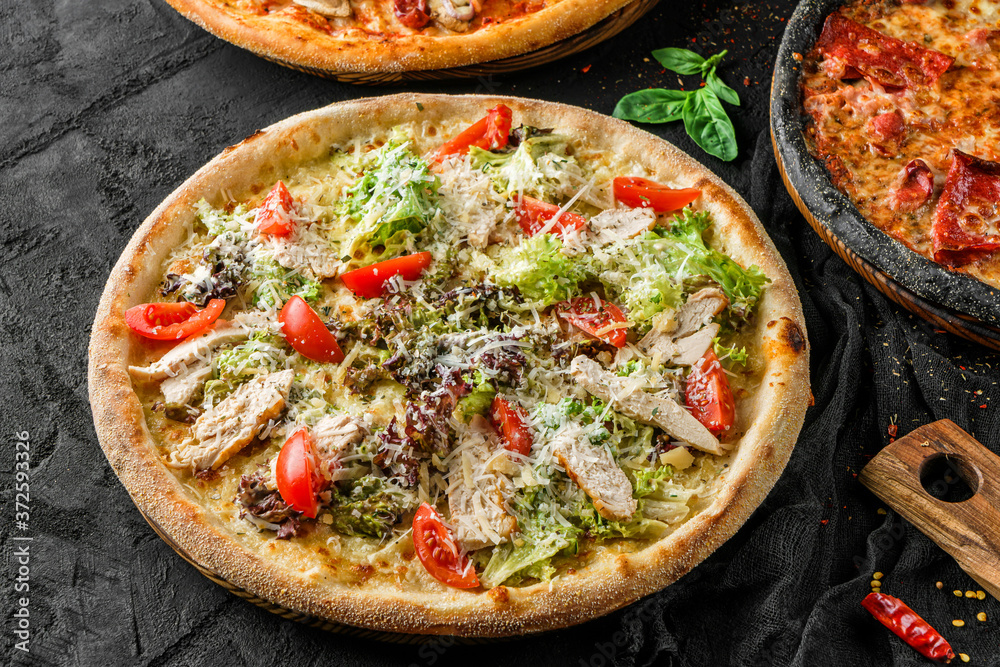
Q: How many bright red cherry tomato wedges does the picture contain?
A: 12